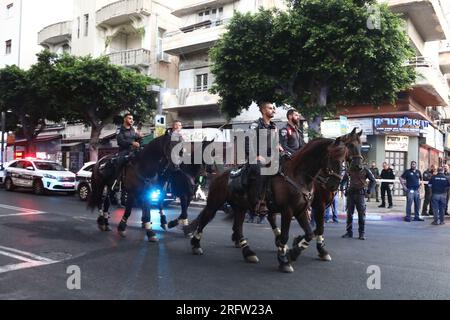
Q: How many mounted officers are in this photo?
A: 4